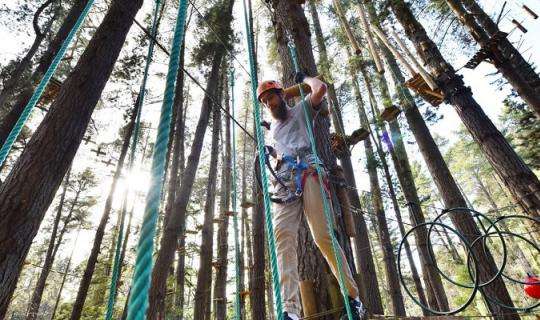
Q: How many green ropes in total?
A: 6